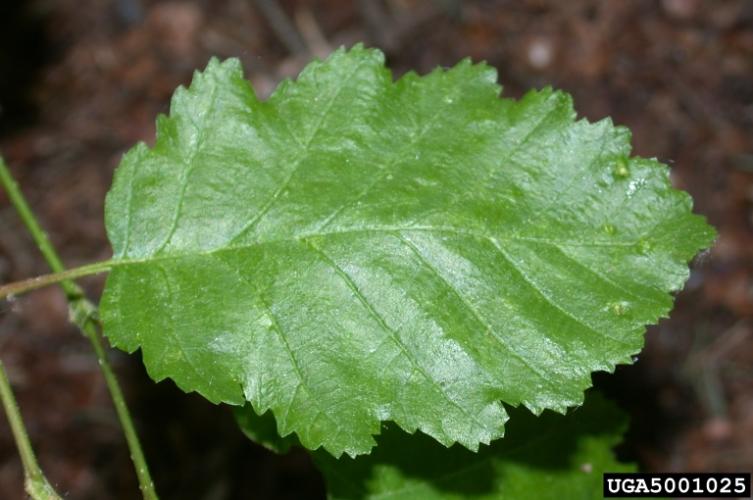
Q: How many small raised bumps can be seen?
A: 4